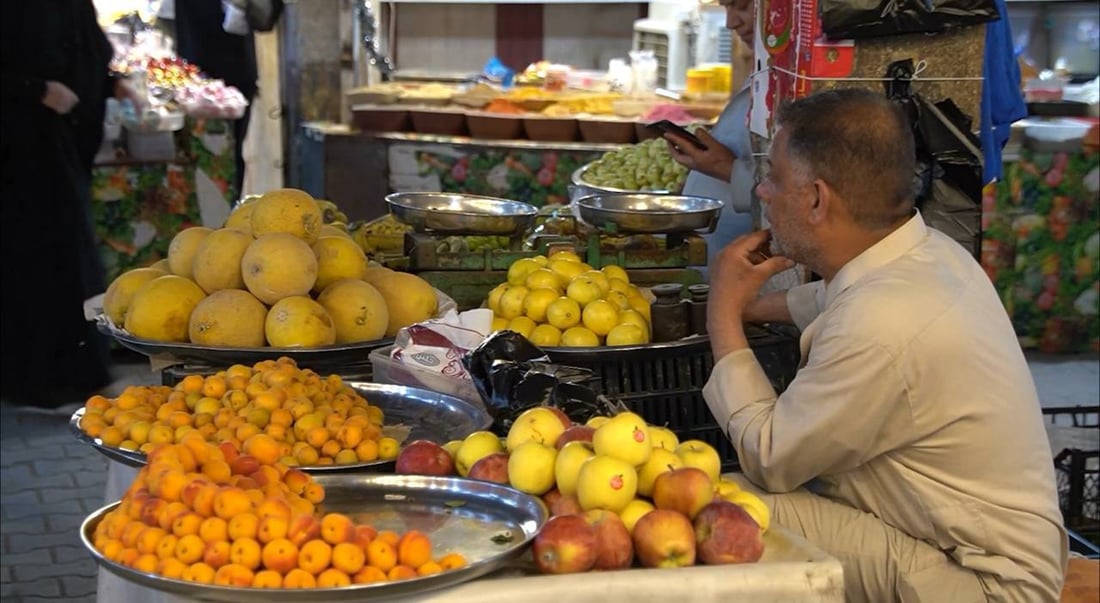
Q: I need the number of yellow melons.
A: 15